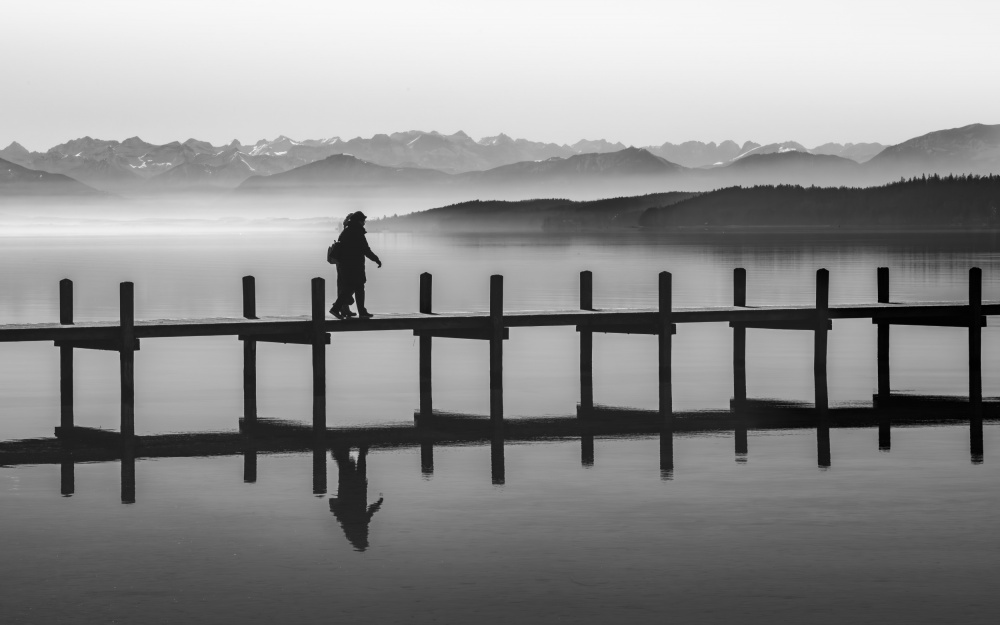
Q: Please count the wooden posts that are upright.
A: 12